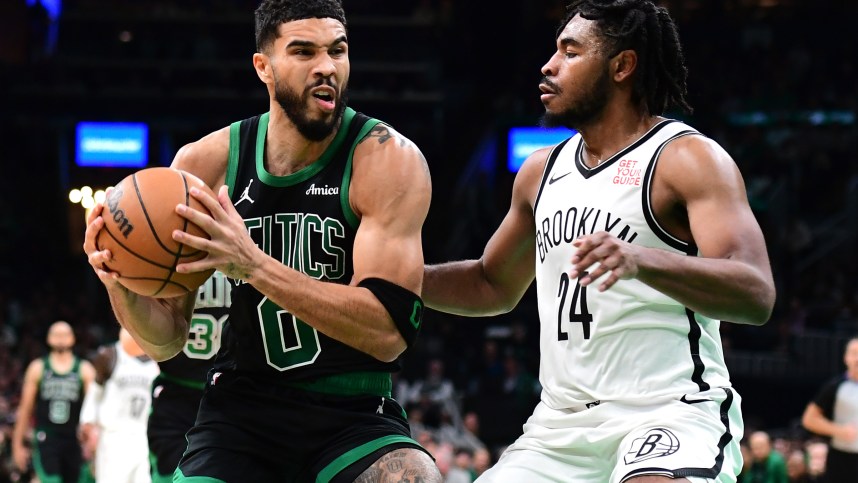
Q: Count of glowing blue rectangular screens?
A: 2